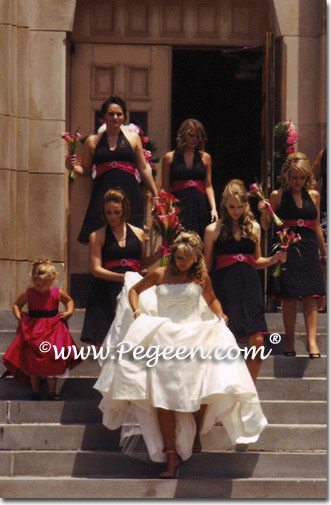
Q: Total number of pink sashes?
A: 5